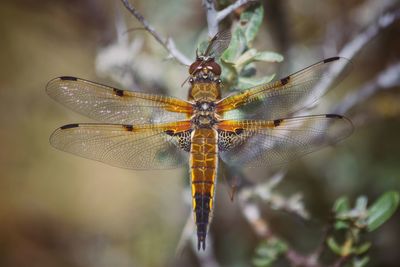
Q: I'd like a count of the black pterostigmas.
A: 4